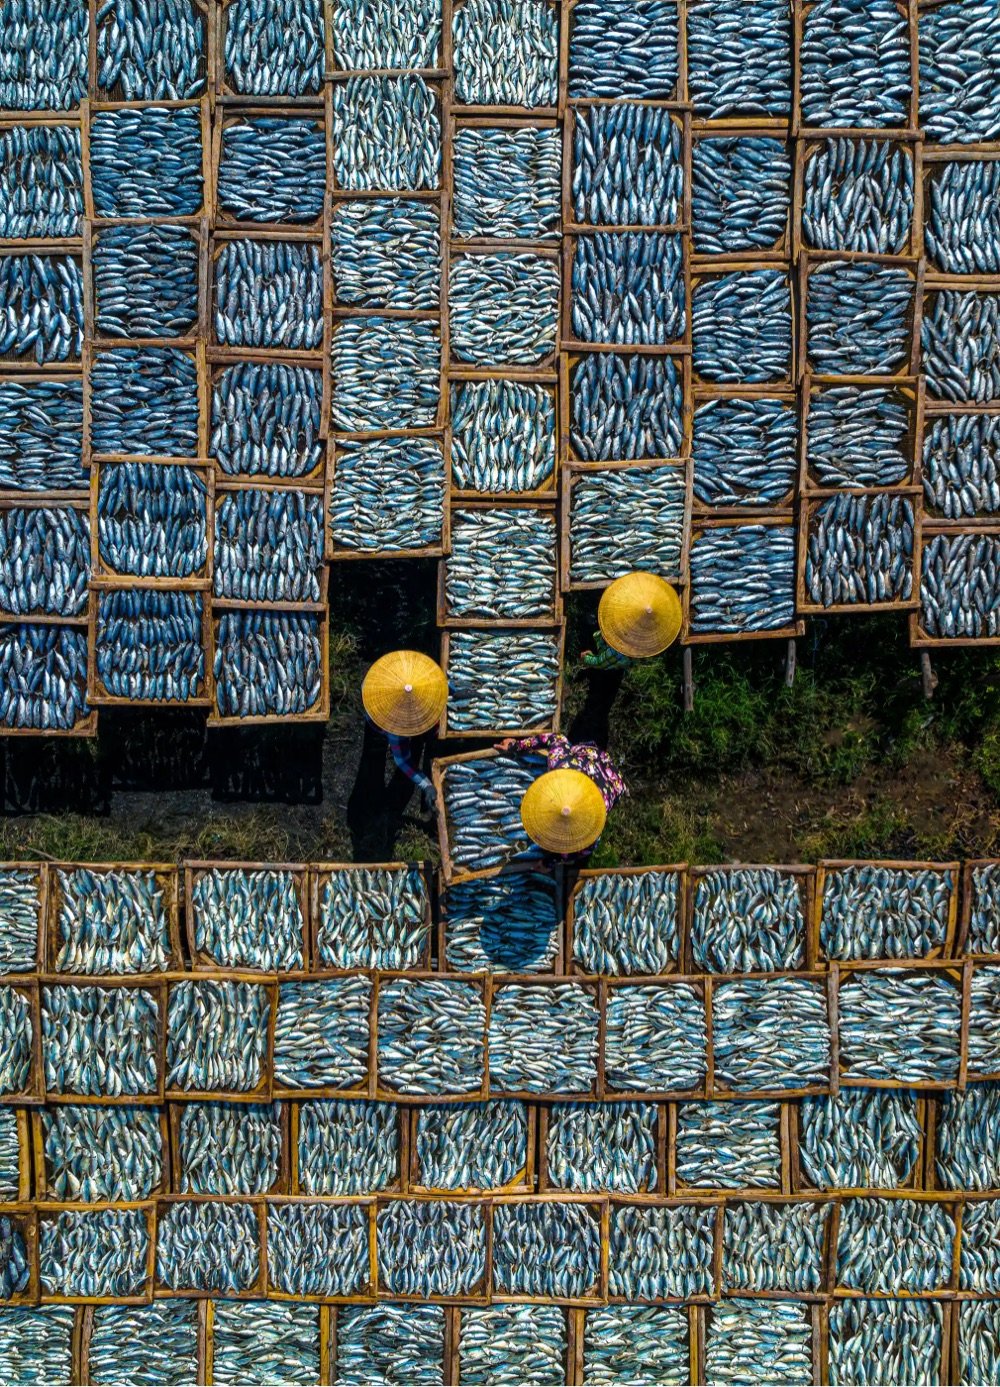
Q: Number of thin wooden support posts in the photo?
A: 3